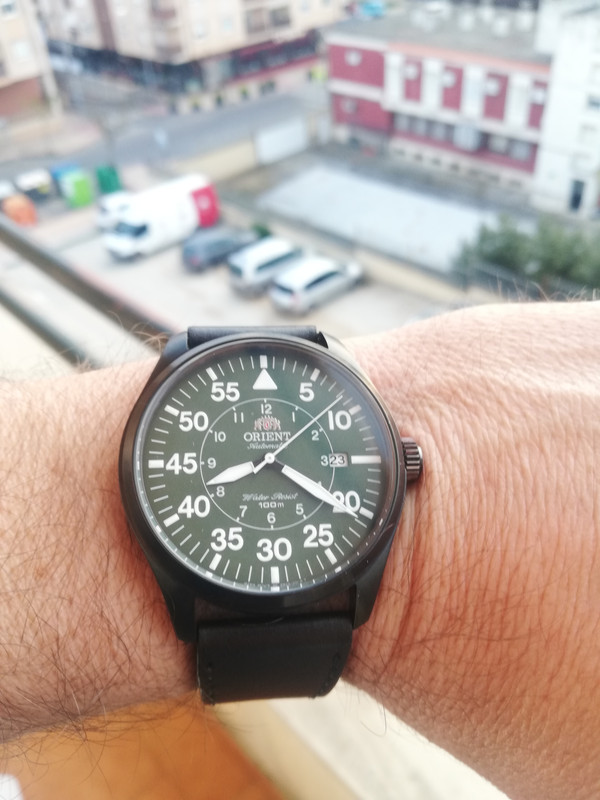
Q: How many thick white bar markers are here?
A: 12